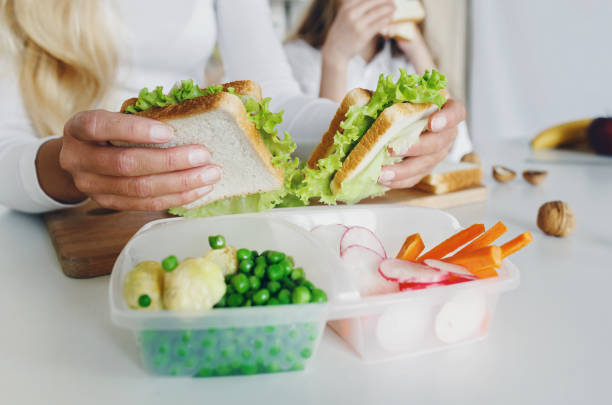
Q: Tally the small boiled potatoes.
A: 3